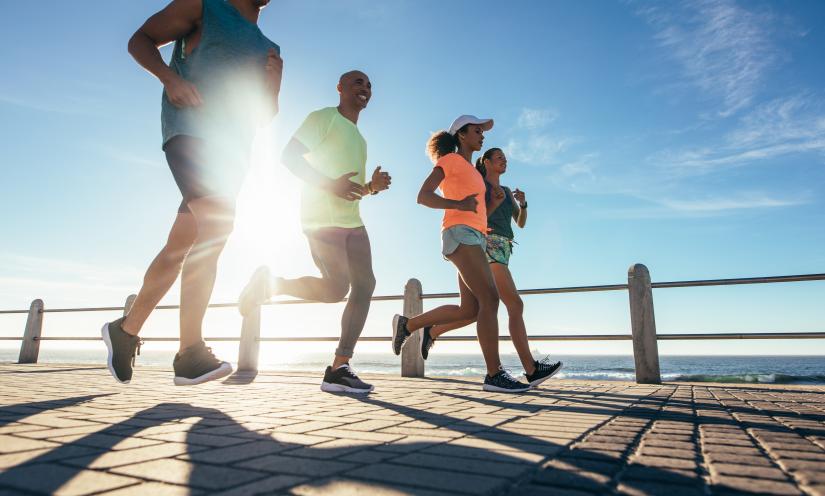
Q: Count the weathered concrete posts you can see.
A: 5